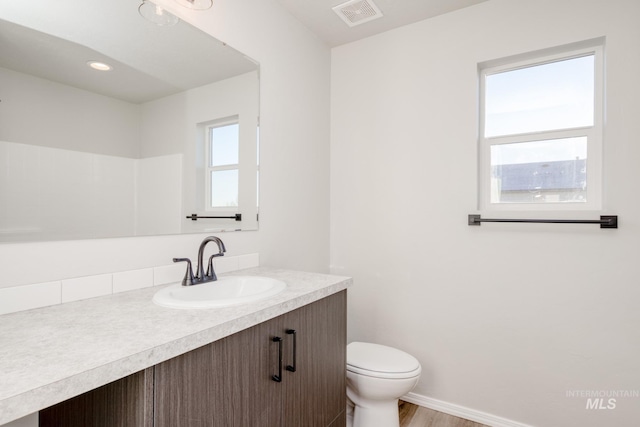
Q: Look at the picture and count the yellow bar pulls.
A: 0